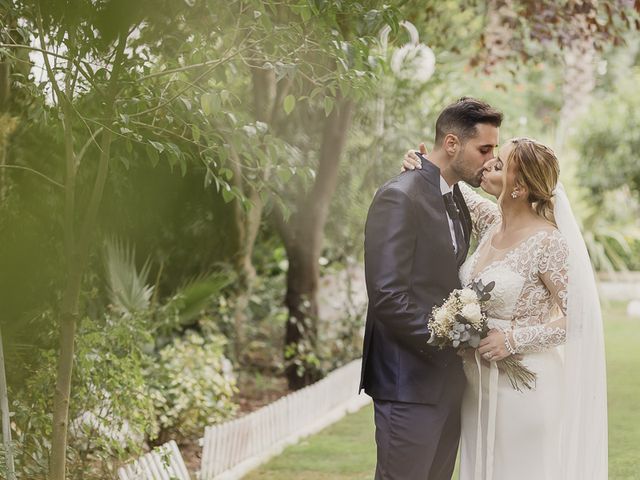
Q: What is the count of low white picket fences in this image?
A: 2